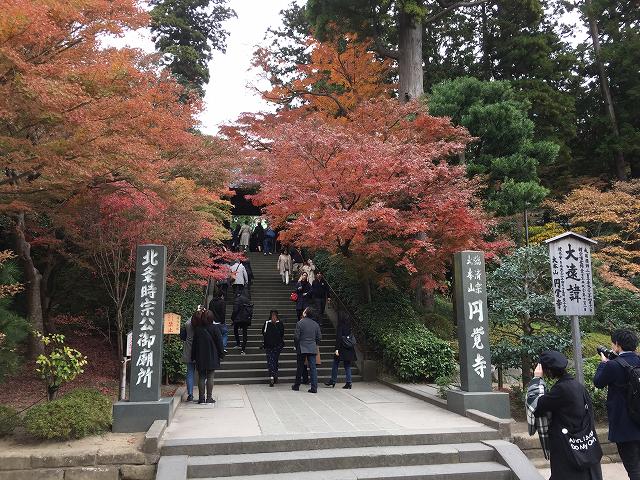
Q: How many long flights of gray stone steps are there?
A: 1